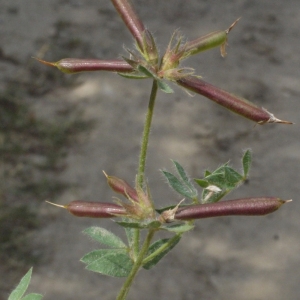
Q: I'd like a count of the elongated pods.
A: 7